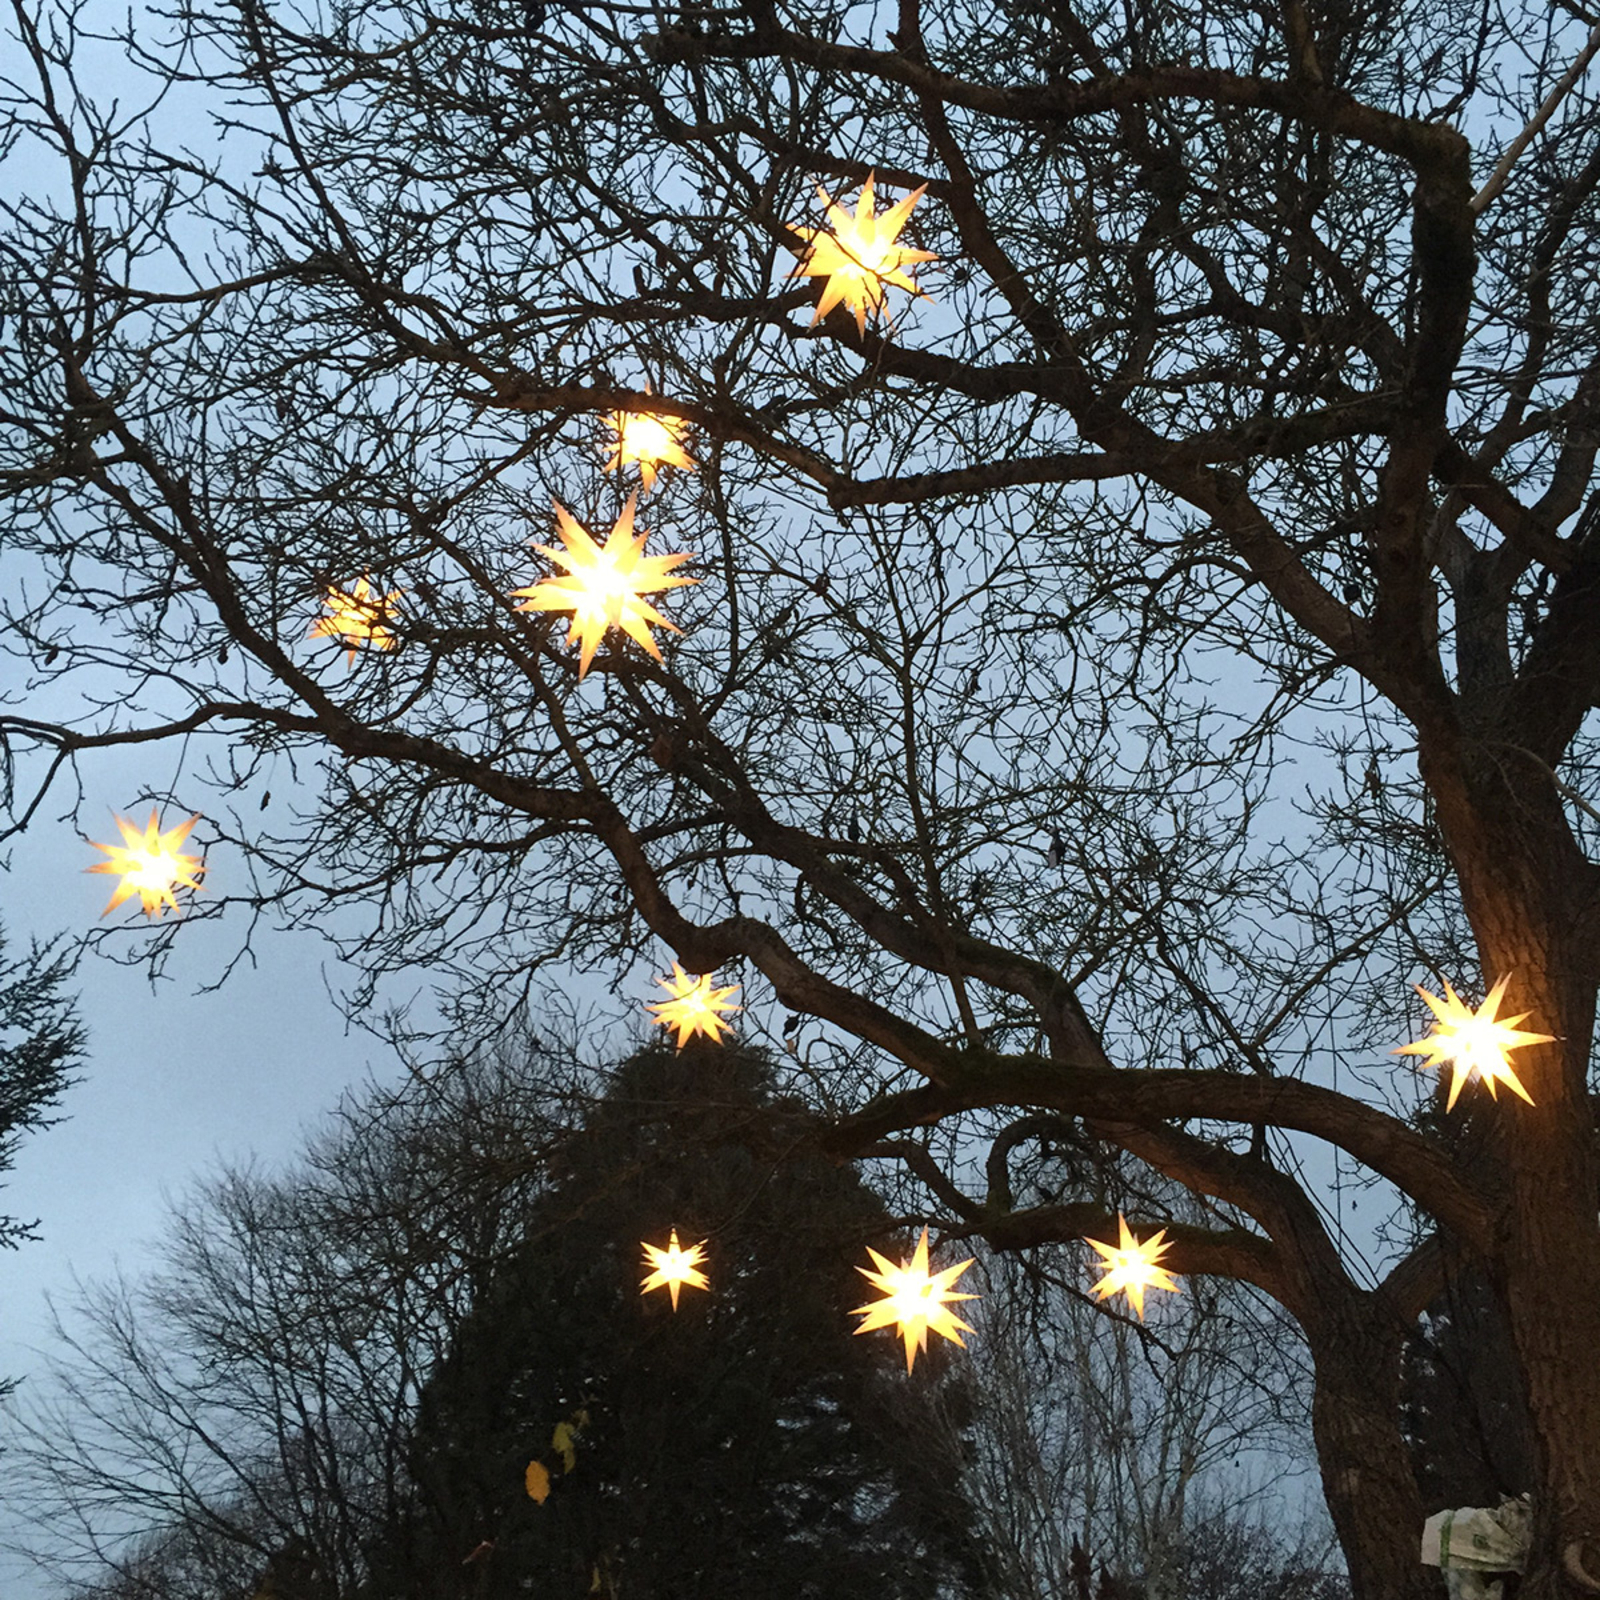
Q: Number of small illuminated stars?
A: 10